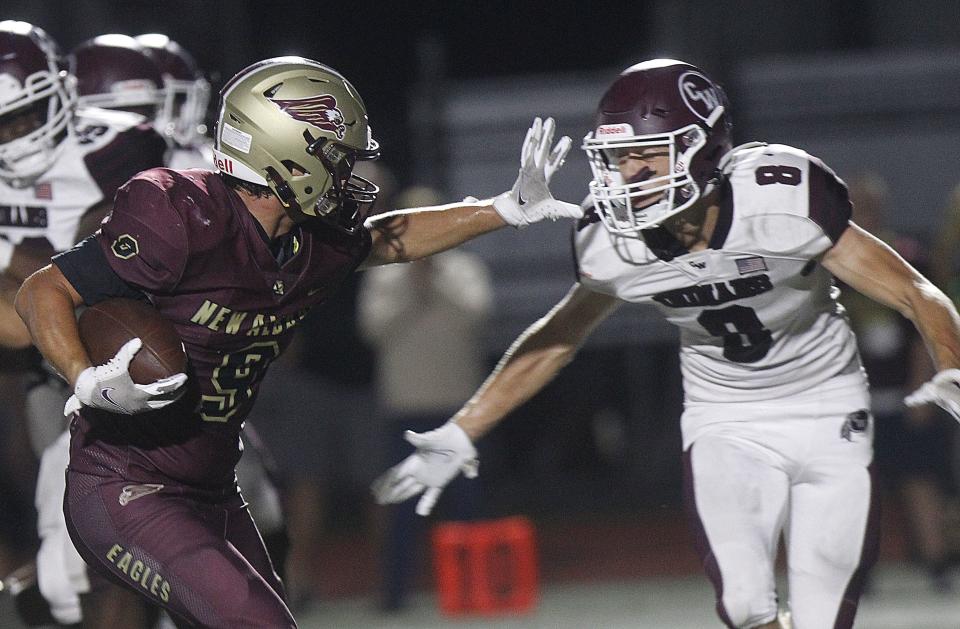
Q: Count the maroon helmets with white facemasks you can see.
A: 4